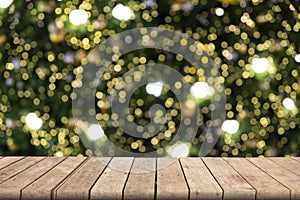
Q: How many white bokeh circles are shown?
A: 13